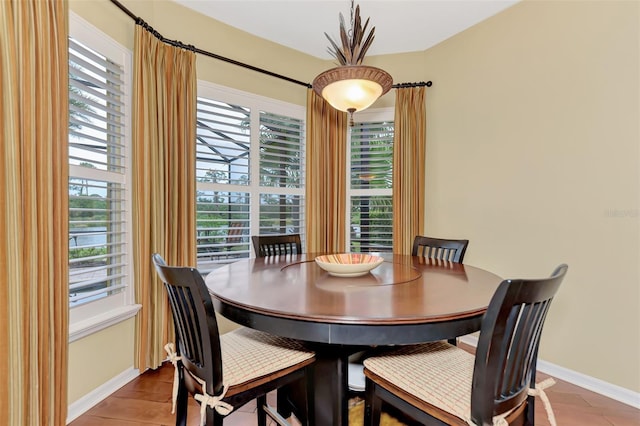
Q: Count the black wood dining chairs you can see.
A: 4